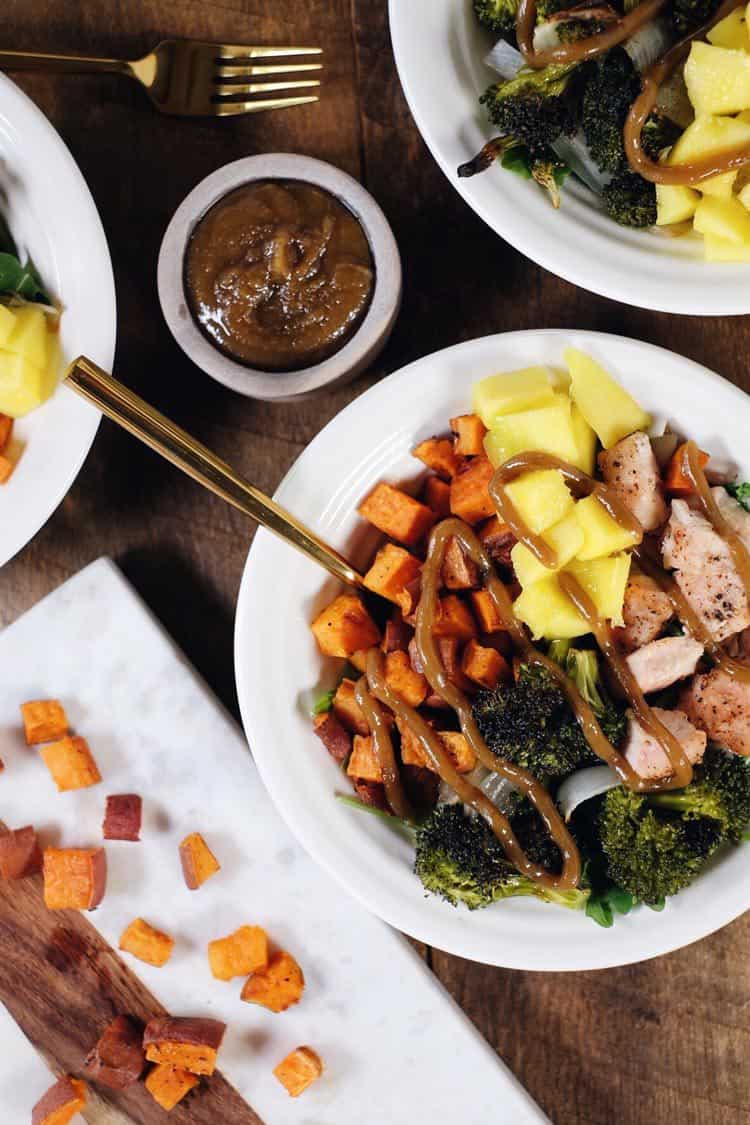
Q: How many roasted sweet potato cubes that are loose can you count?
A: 14